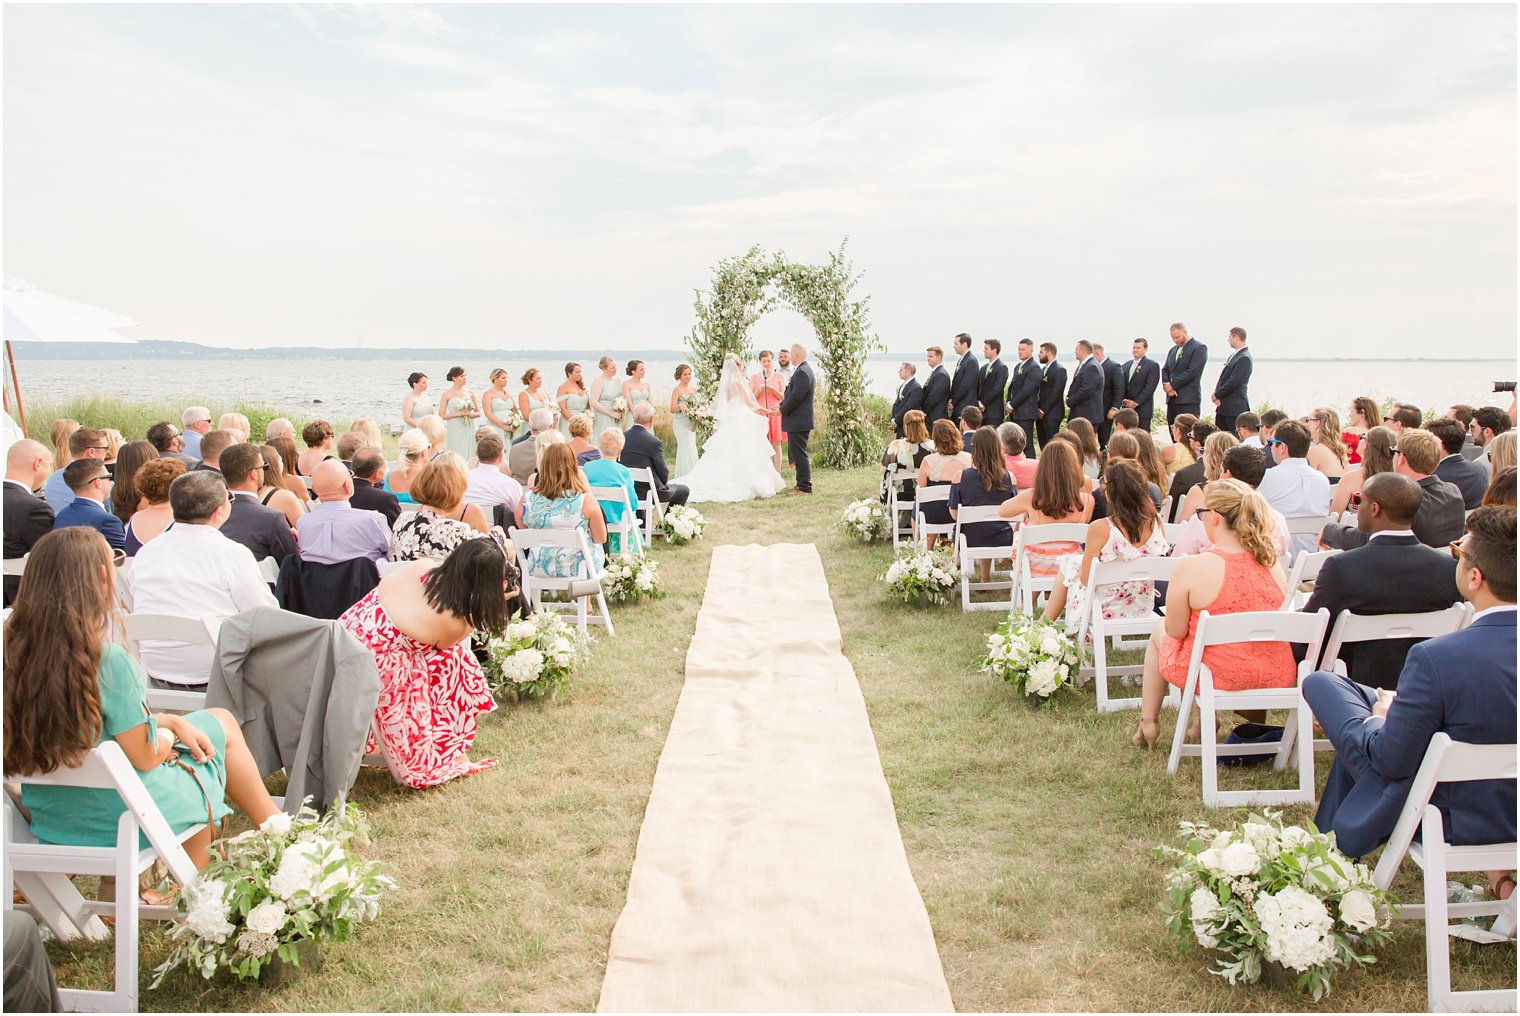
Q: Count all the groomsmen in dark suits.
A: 11